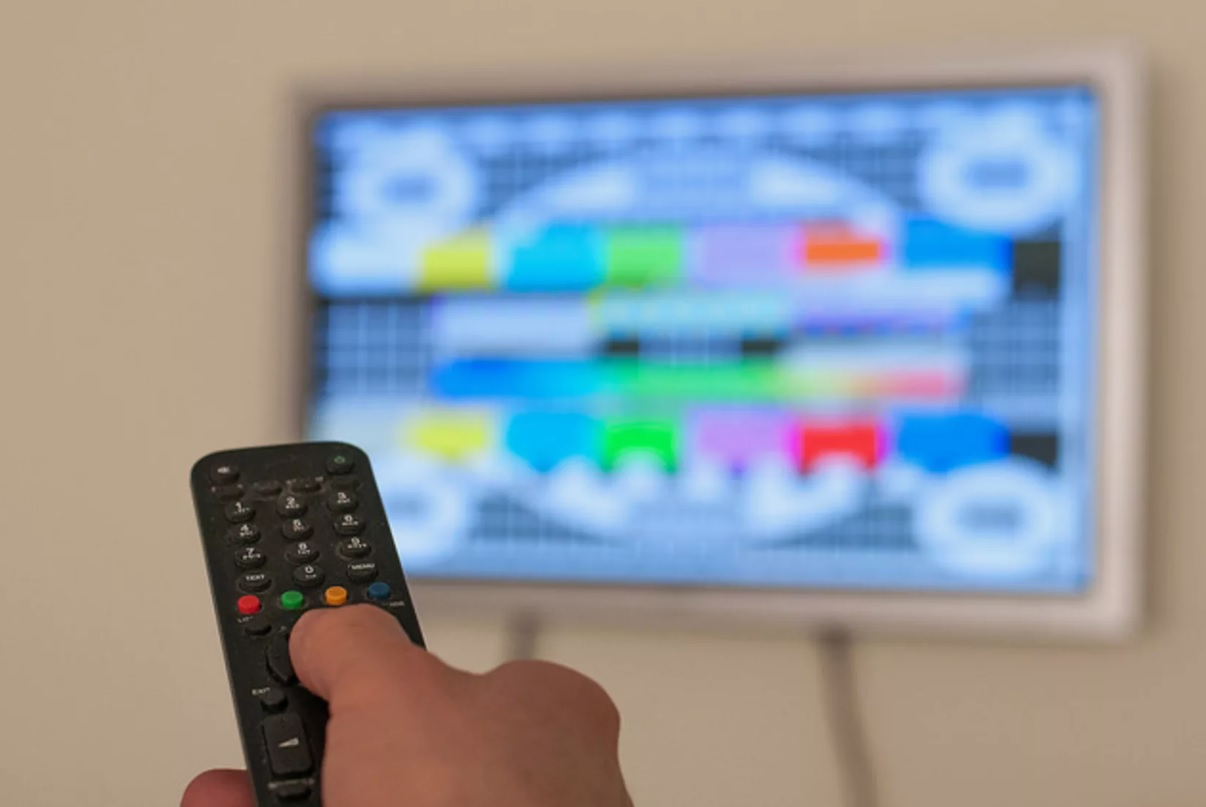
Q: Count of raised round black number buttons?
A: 10